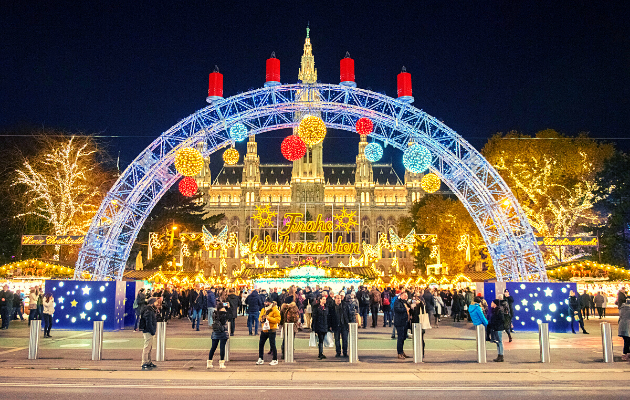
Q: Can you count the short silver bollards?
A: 10